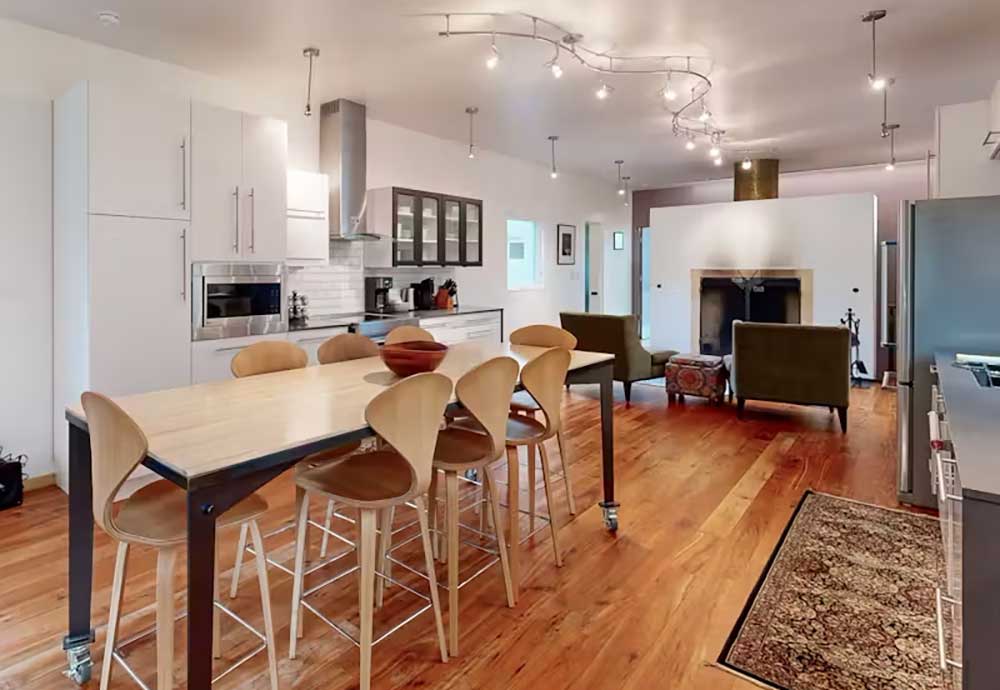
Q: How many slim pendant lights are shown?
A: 8